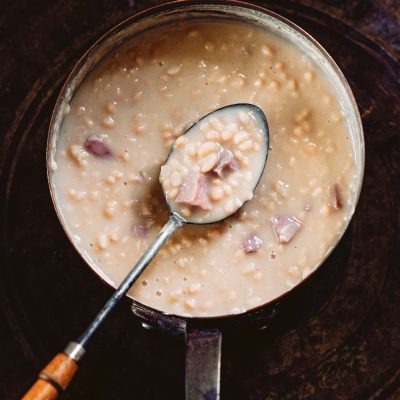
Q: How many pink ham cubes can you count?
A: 7